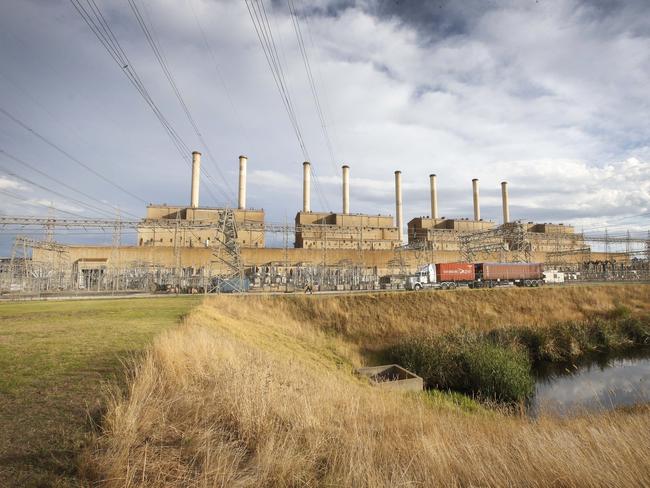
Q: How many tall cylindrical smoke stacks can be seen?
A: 8